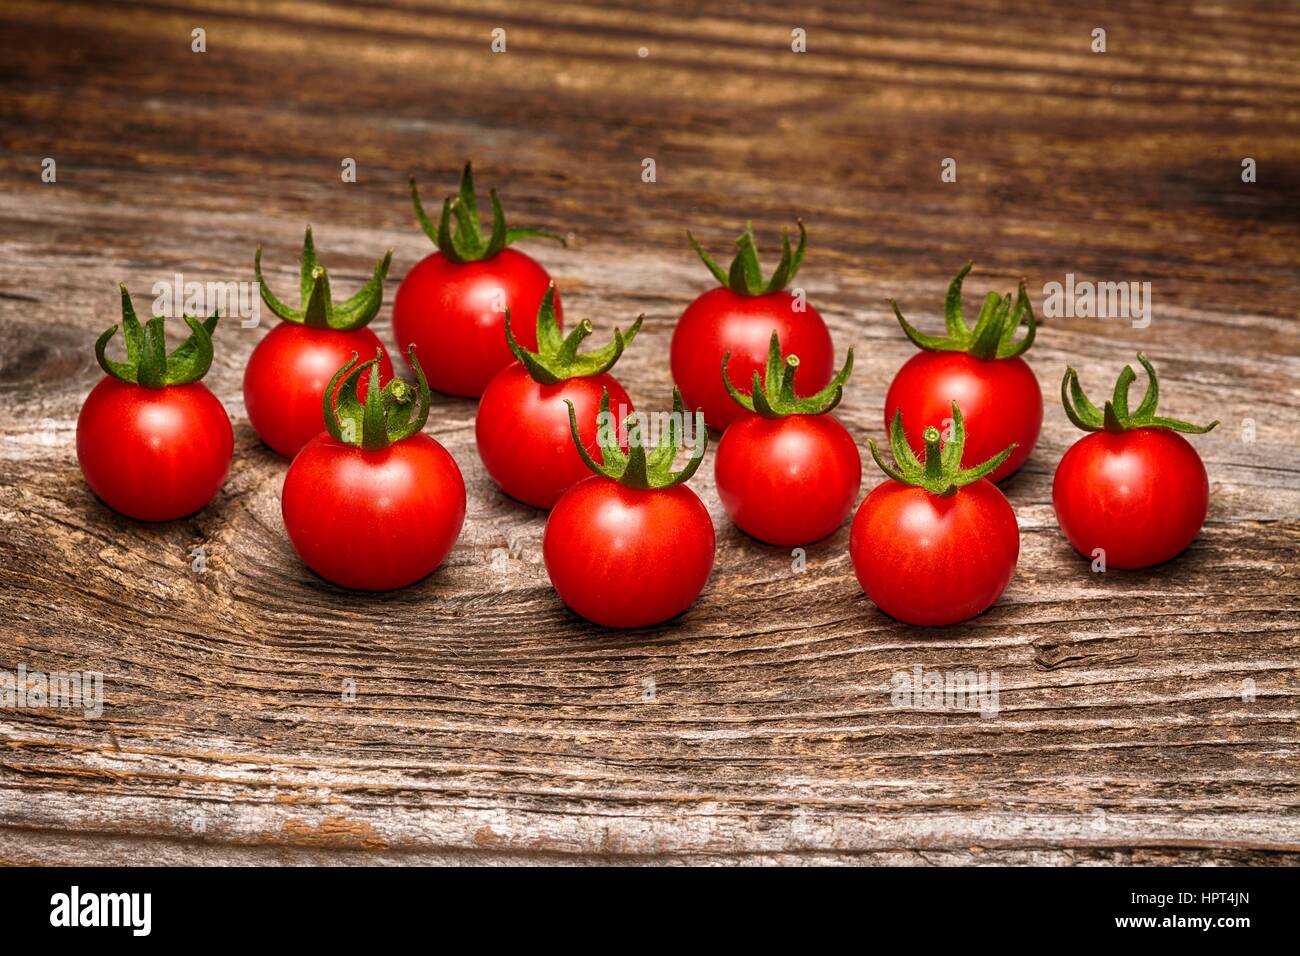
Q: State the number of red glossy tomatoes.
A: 11